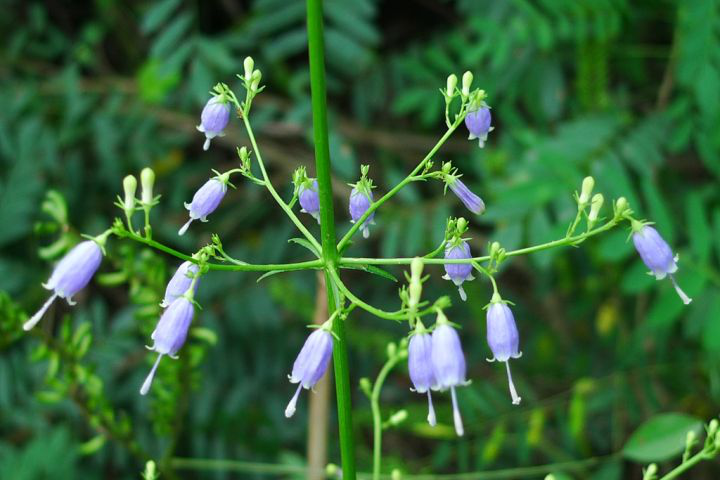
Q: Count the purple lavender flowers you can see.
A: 15